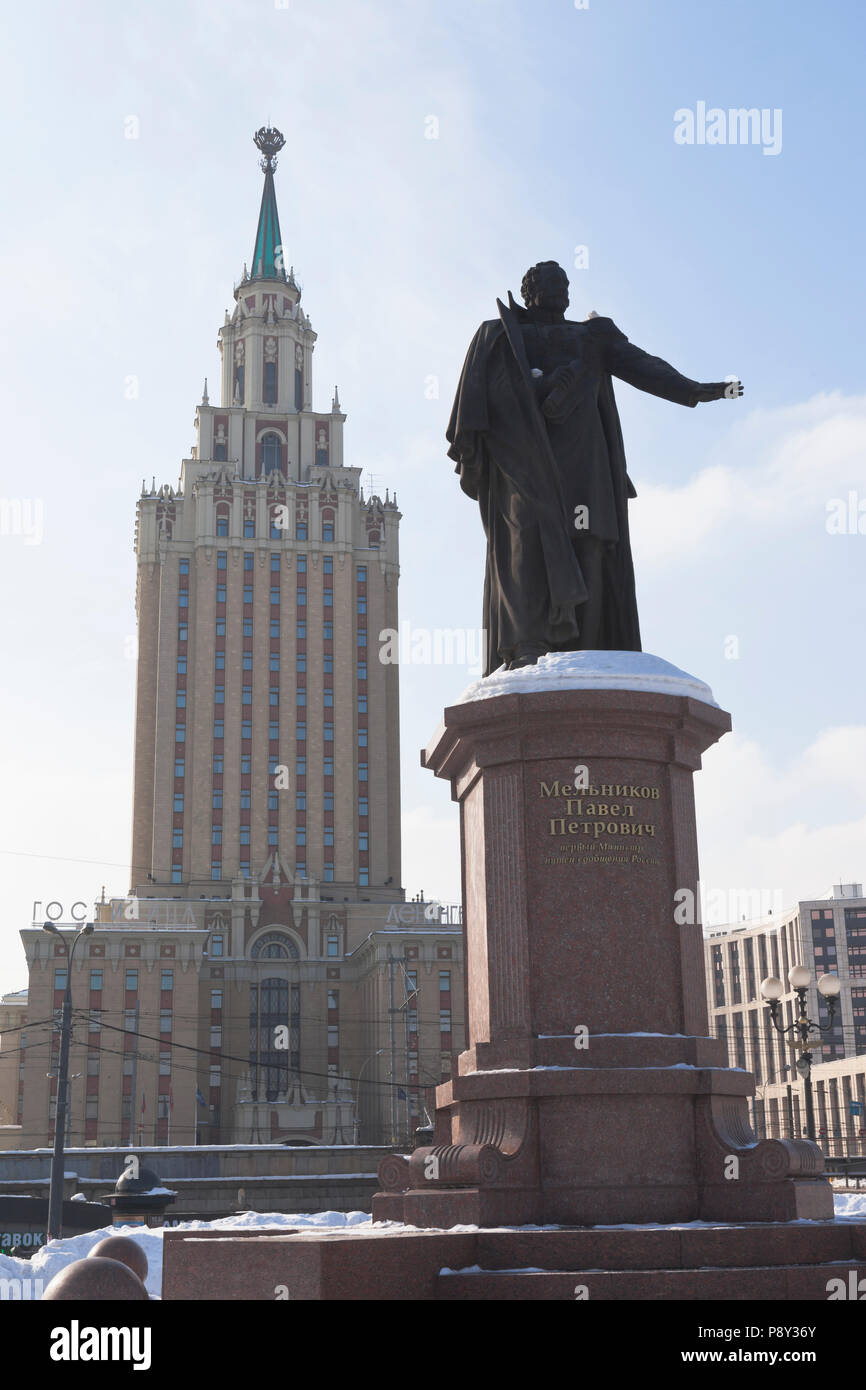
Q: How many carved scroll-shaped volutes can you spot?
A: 3